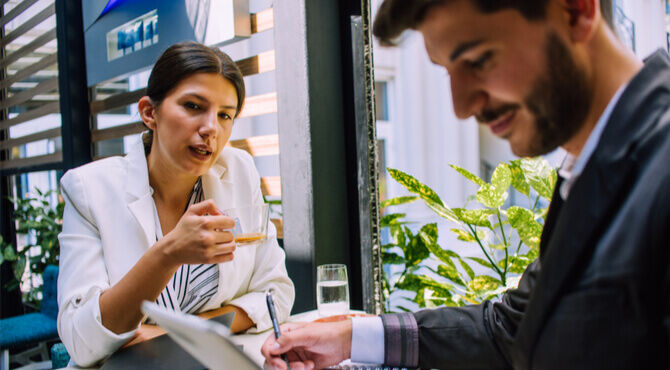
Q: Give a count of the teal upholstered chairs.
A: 1